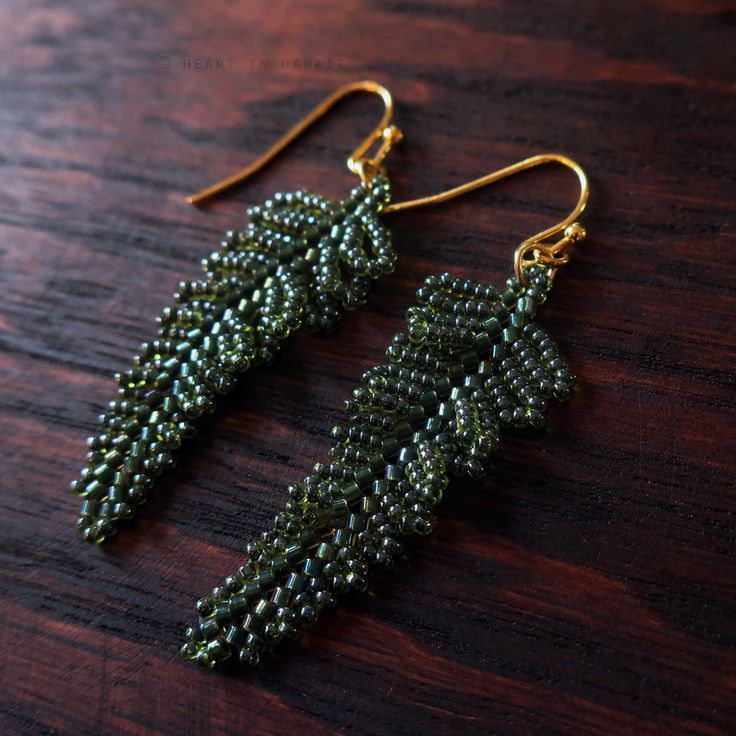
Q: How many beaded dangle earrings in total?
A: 2